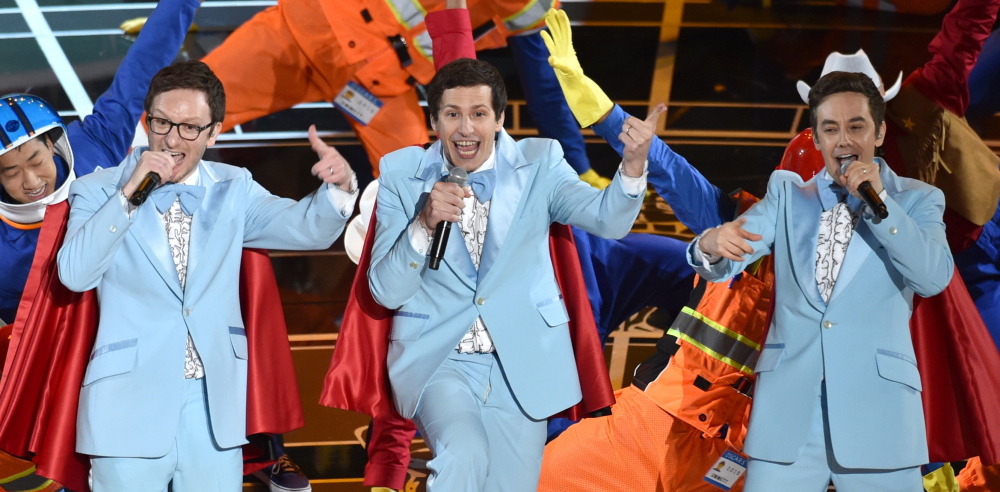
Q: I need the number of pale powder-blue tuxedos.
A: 3